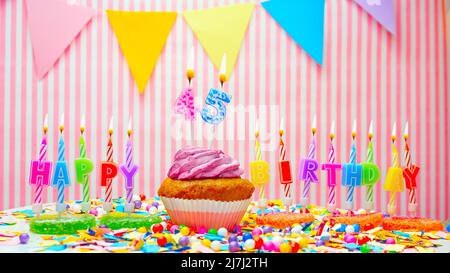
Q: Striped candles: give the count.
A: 13